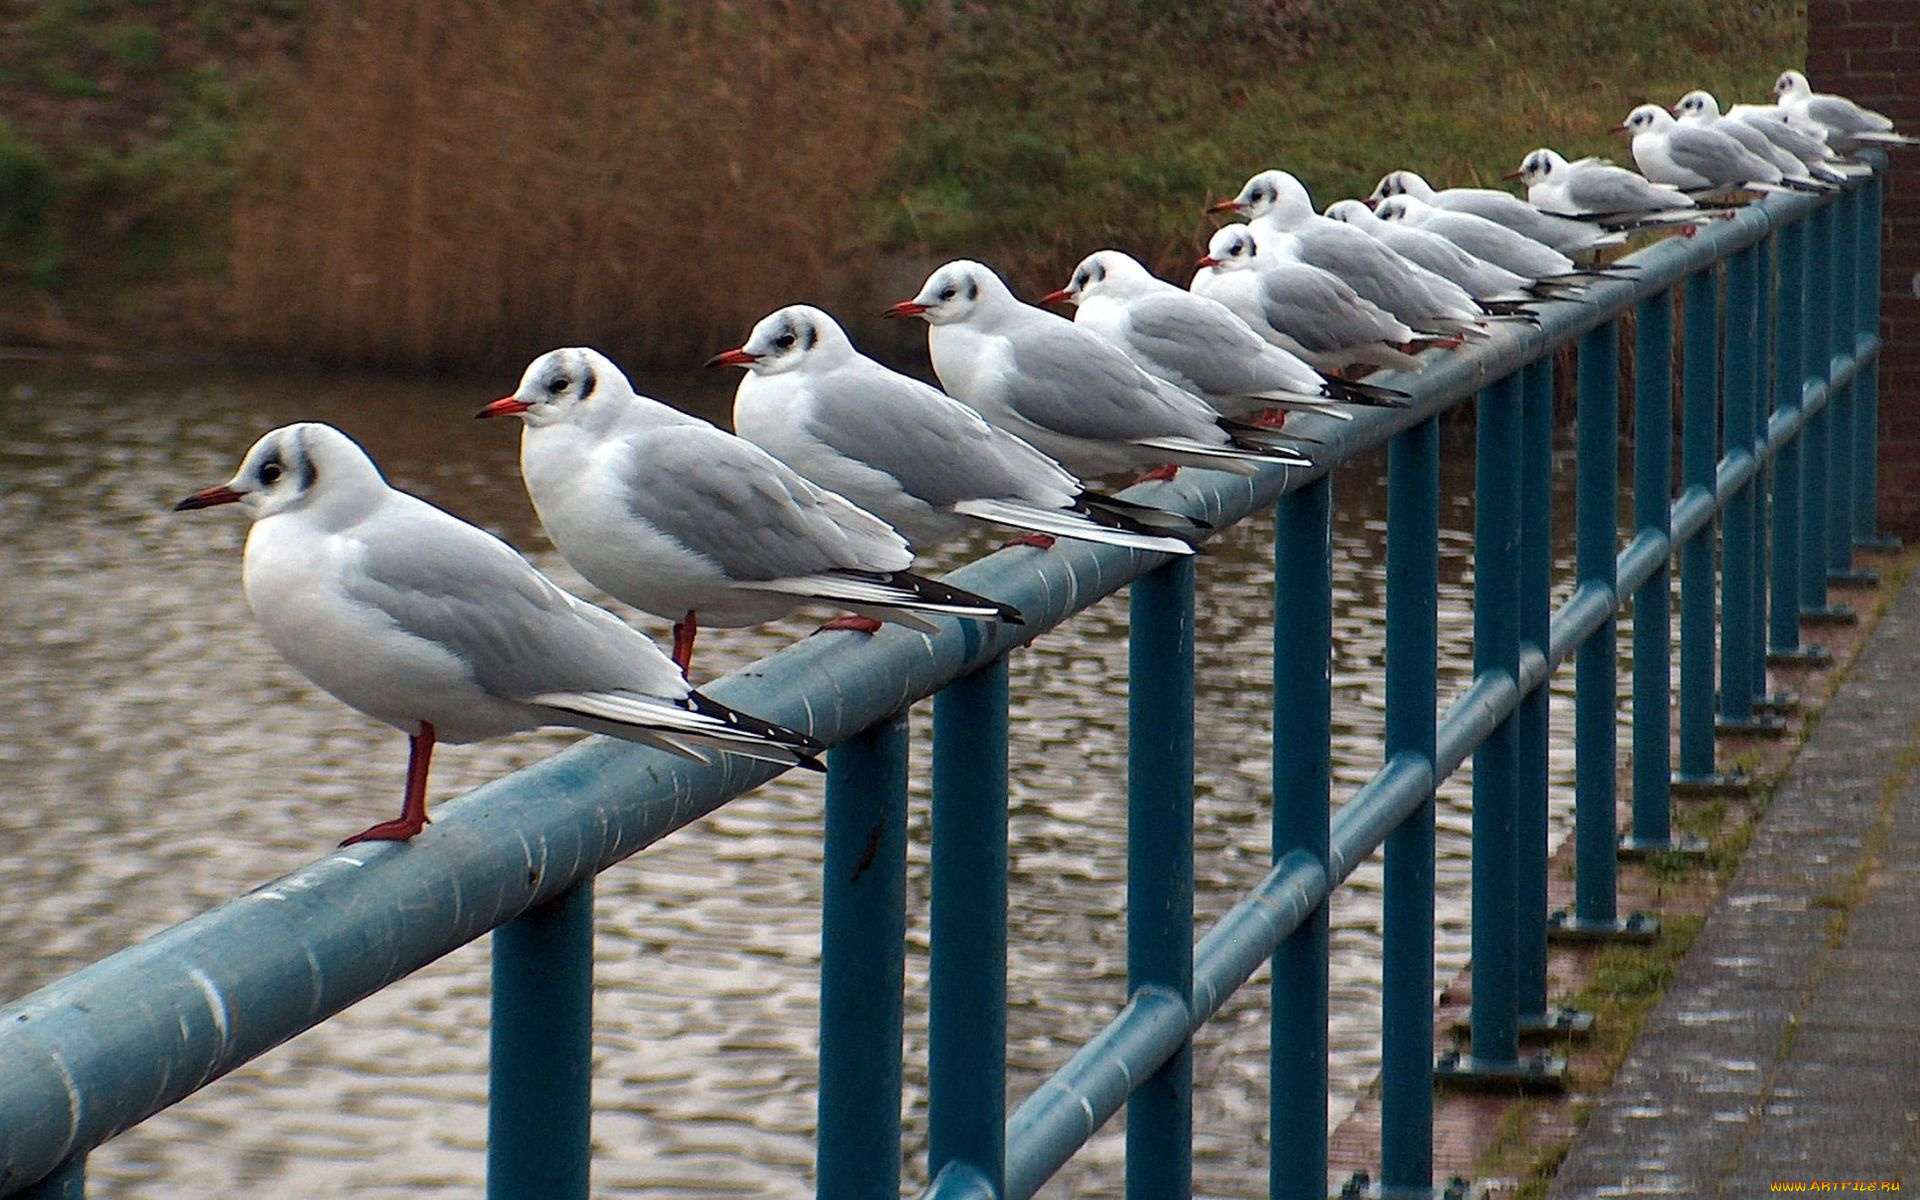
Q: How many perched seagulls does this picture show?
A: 15